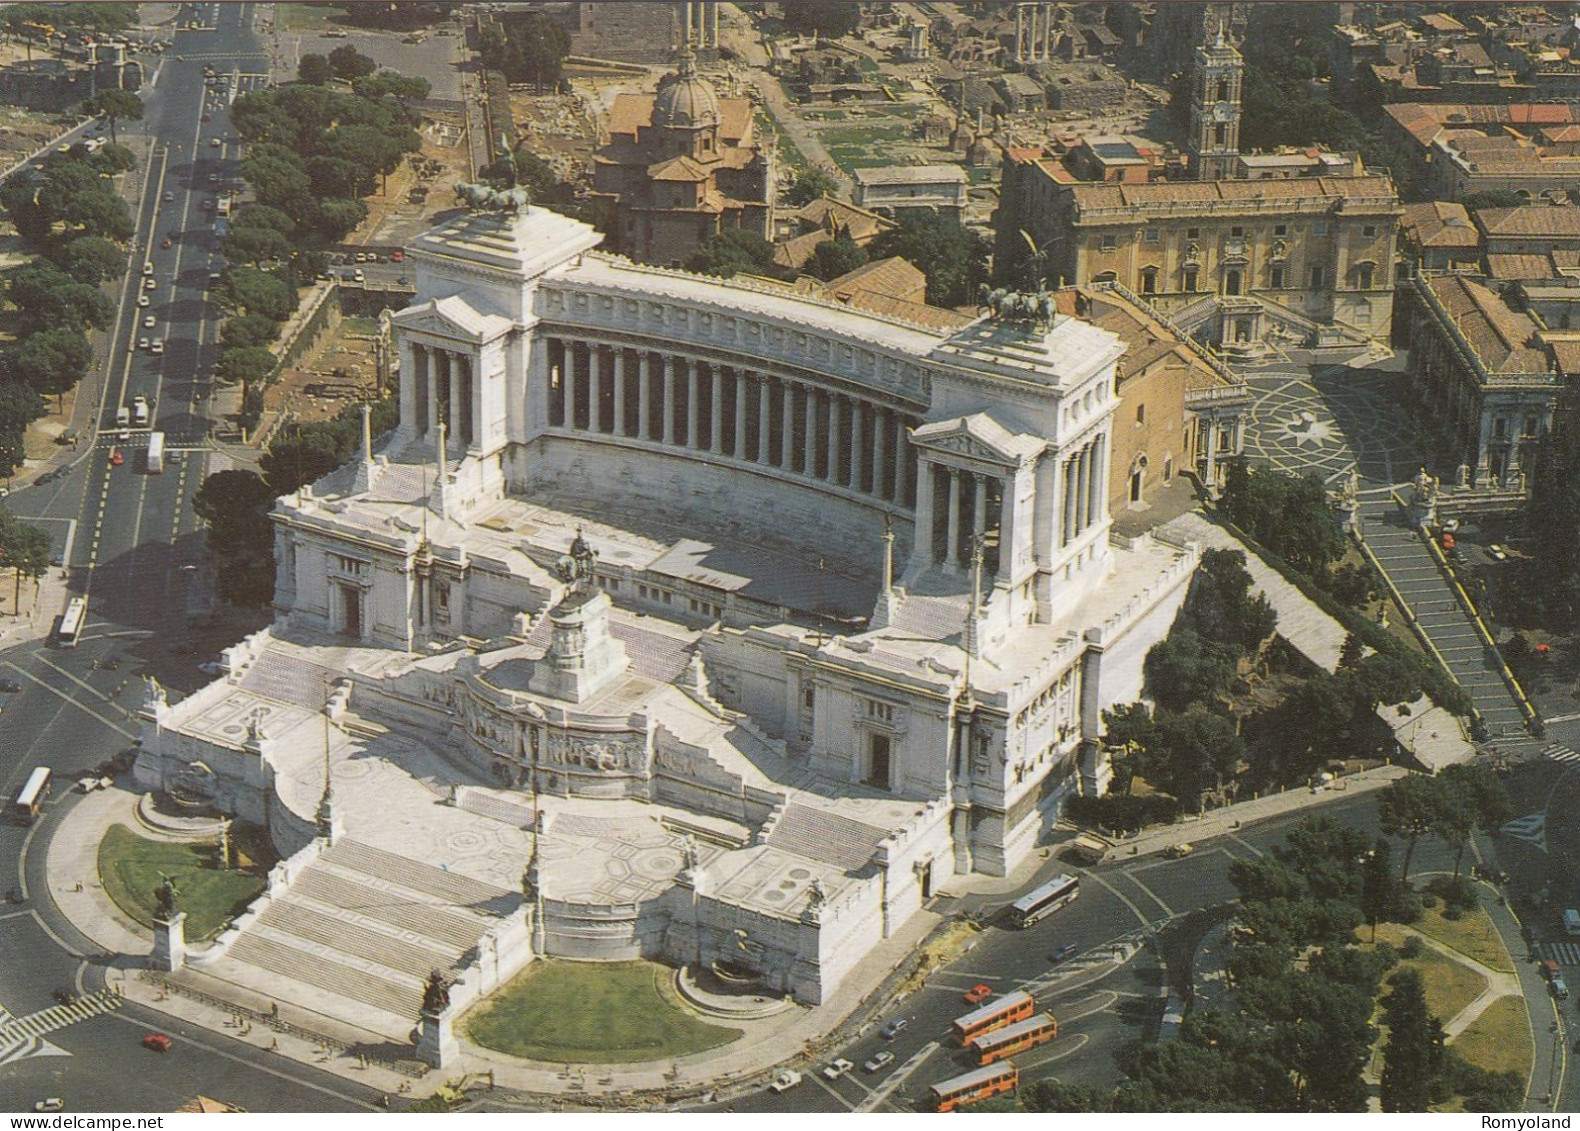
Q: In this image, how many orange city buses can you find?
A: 3